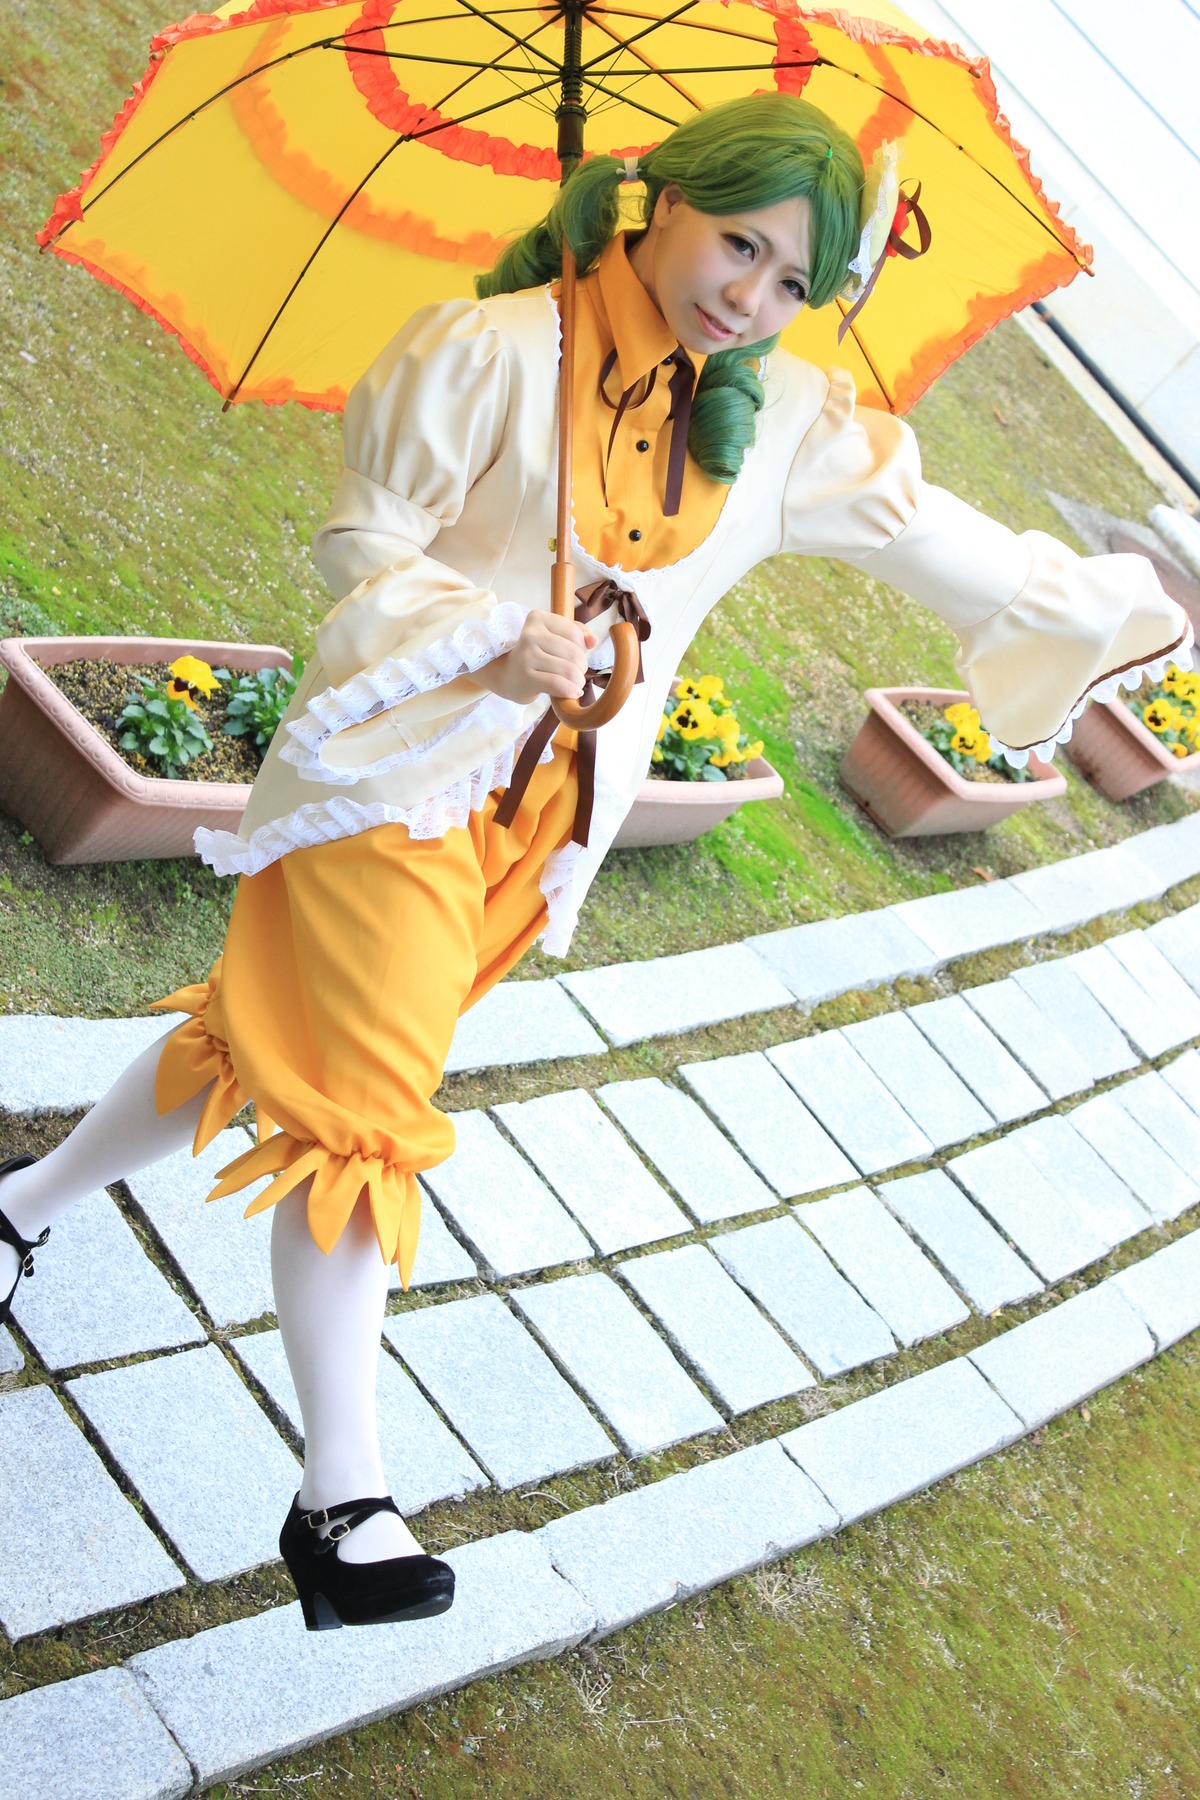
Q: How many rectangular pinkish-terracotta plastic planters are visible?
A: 4